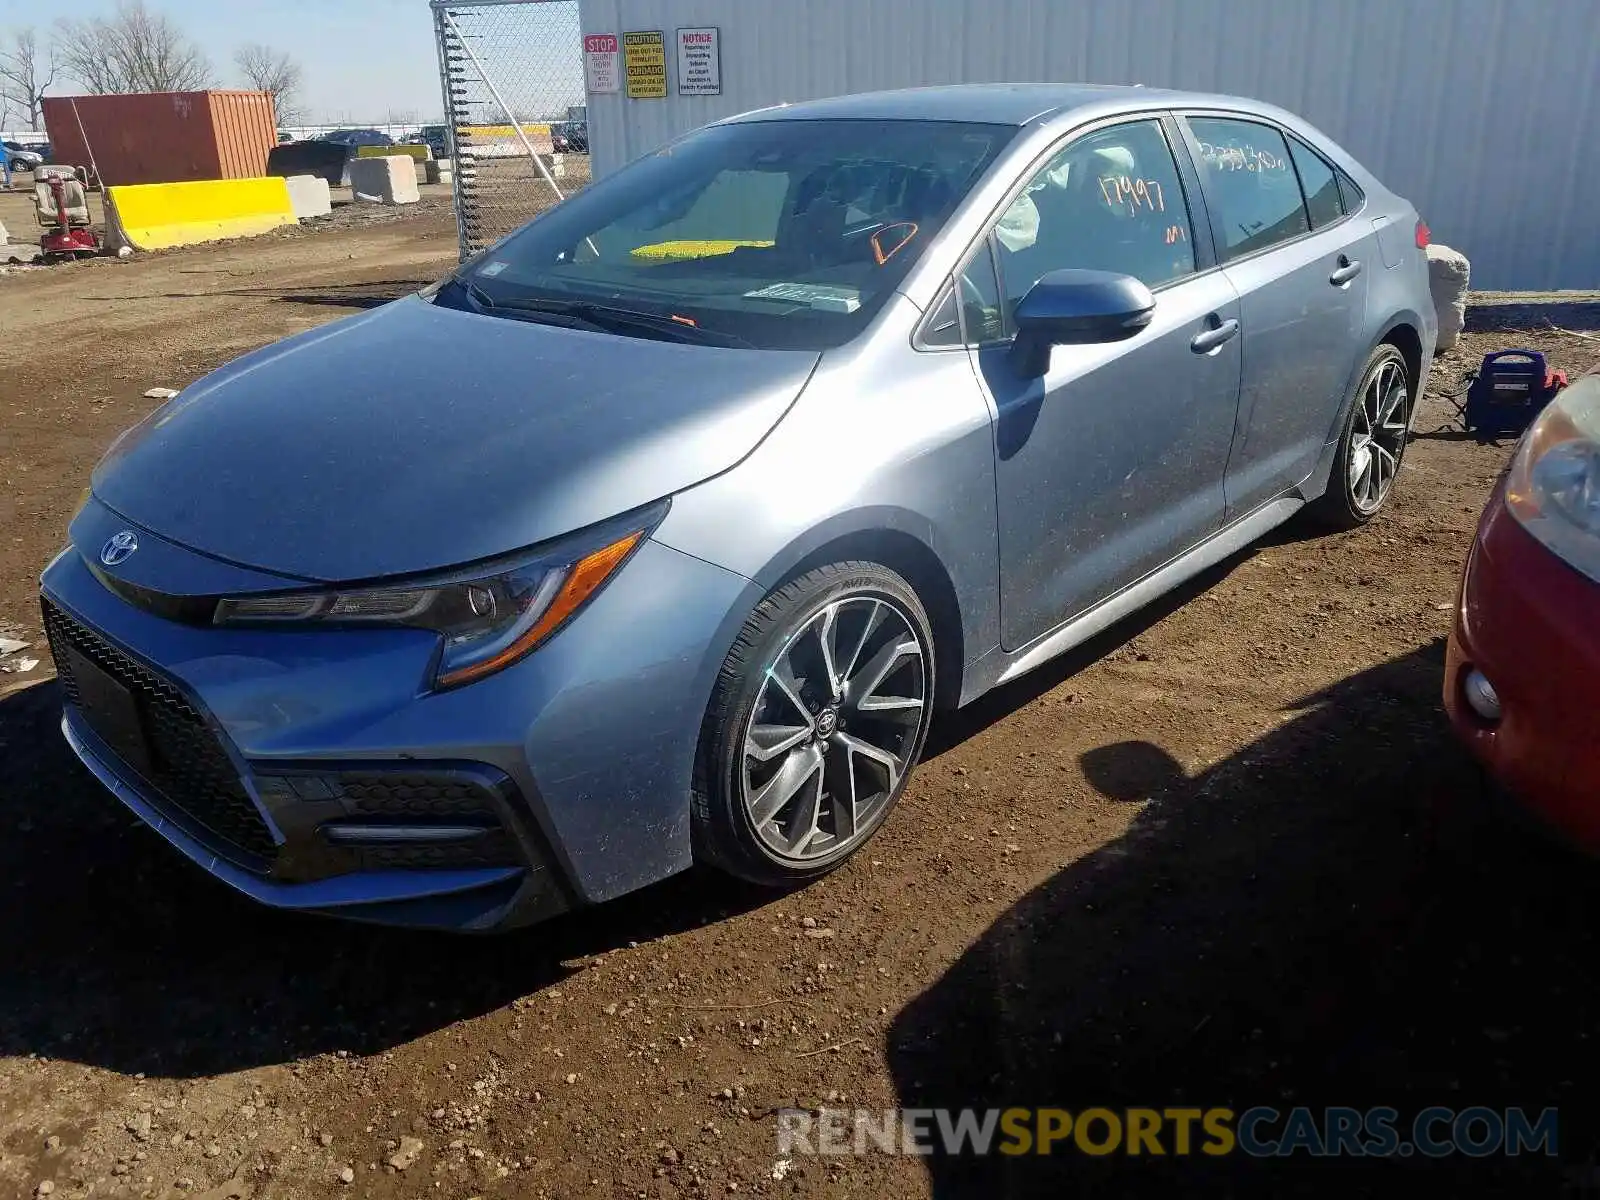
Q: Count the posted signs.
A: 3